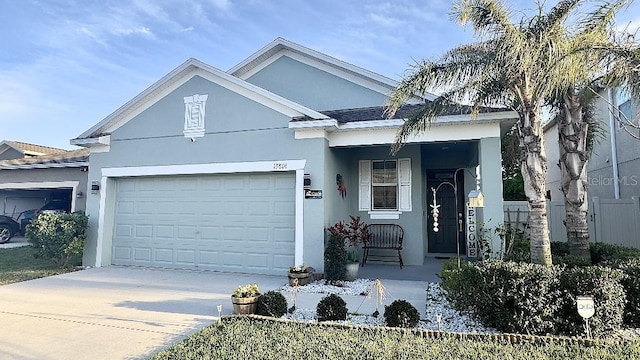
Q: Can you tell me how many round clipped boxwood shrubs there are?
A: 3